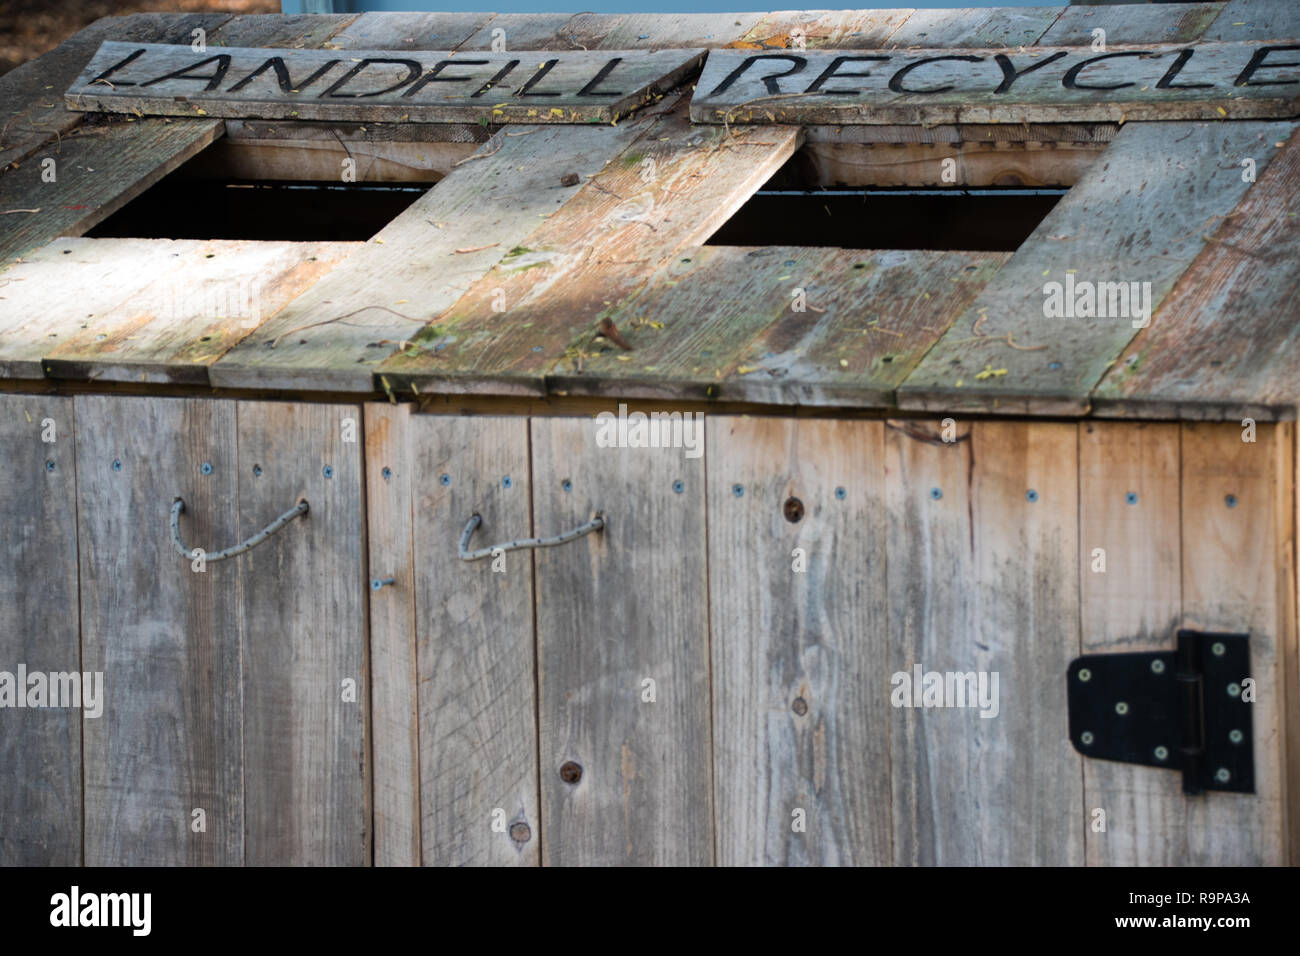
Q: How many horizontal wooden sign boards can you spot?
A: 2